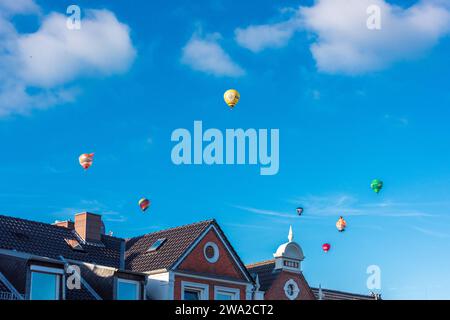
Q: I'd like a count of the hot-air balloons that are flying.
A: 7